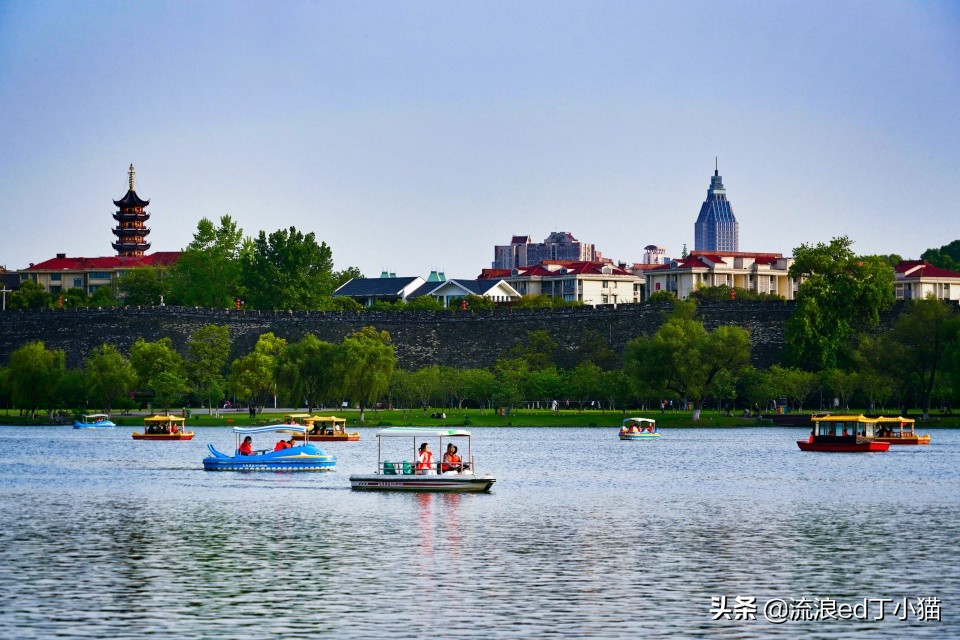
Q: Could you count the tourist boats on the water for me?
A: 9